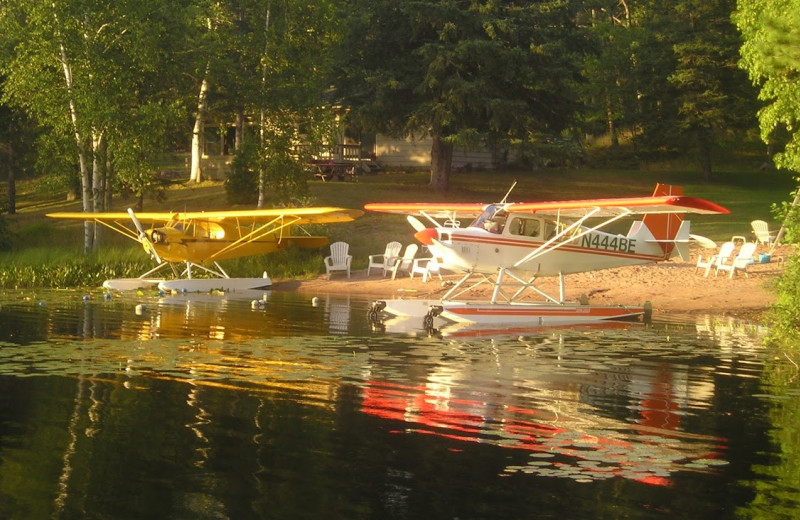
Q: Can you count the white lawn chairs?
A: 7